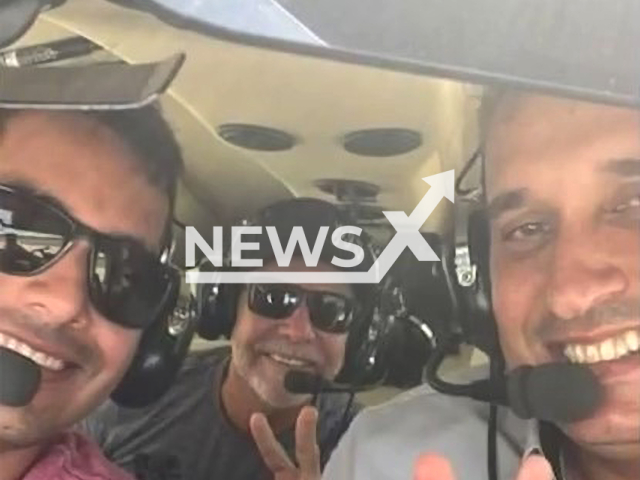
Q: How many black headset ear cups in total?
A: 4